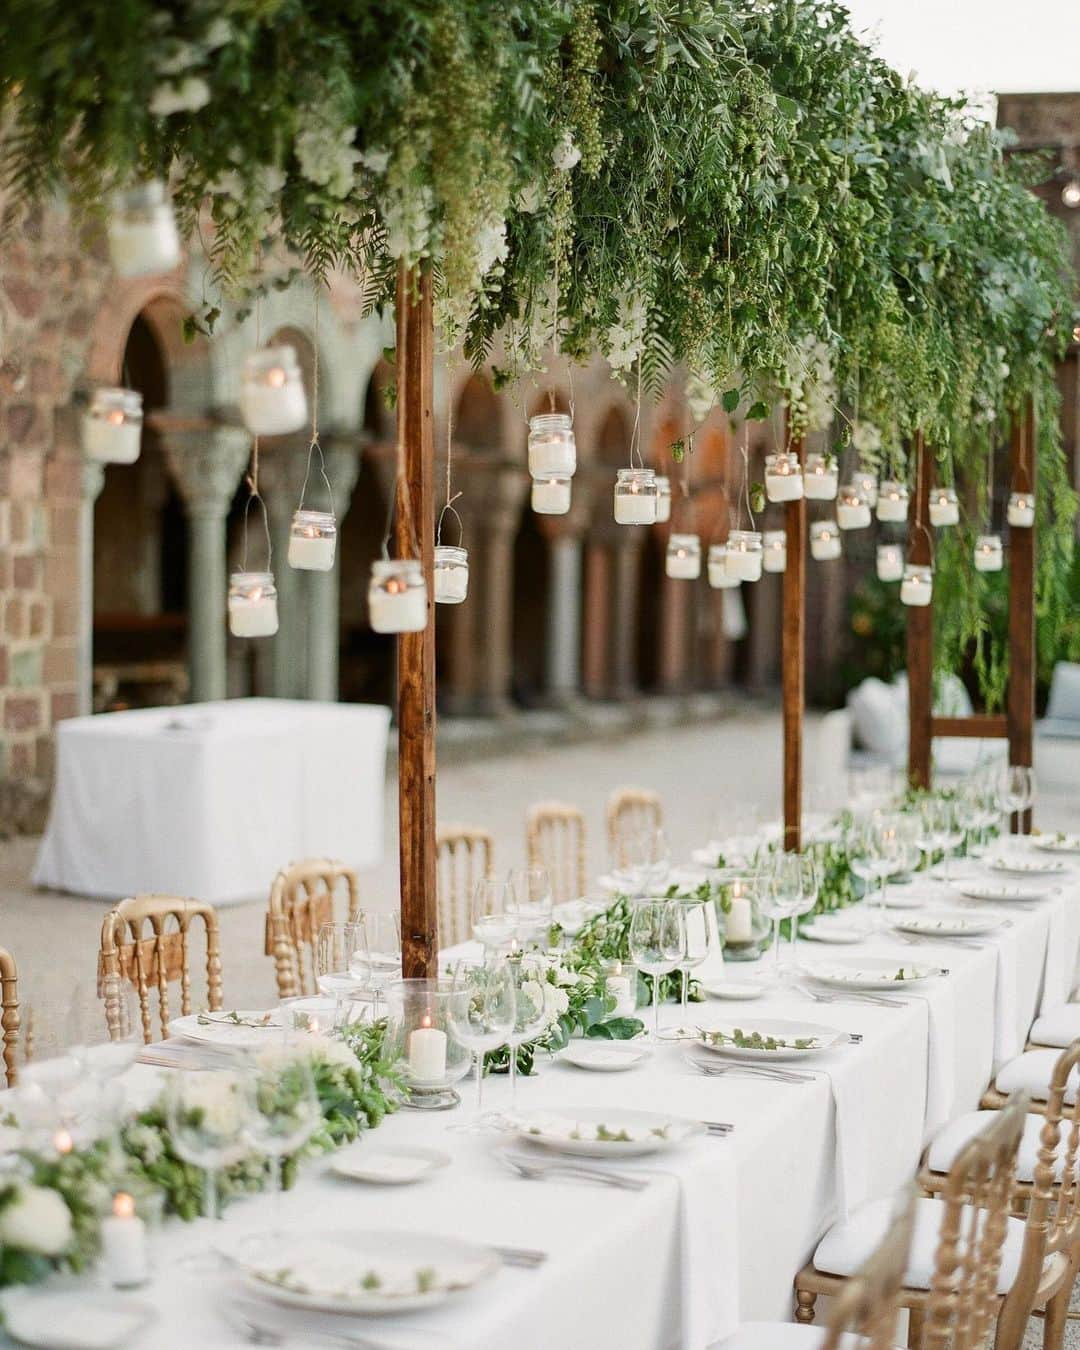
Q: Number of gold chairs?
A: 12